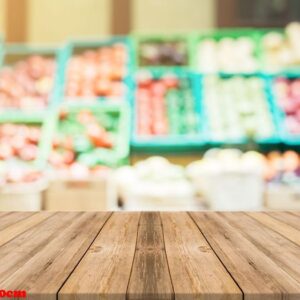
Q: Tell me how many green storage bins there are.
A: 5